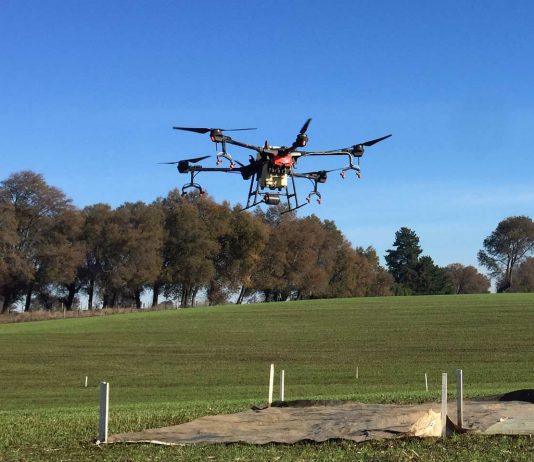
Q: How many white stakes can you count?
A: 8